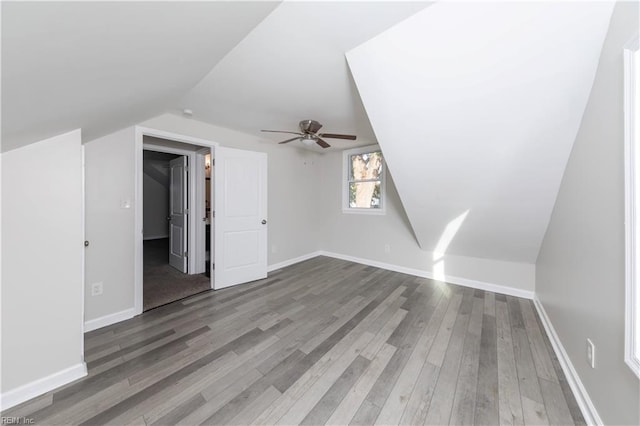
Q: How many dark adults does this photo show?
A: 0